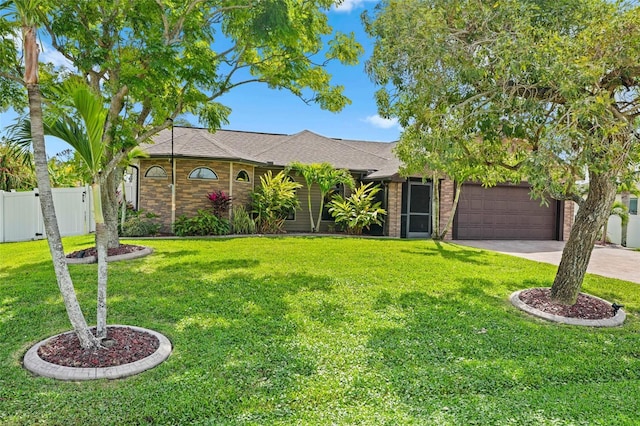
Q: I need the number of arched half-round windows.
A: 3